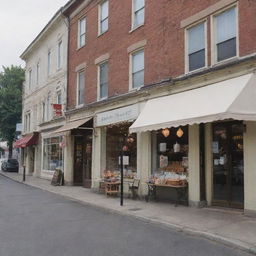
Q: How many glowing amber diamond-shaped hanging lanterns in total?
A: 2